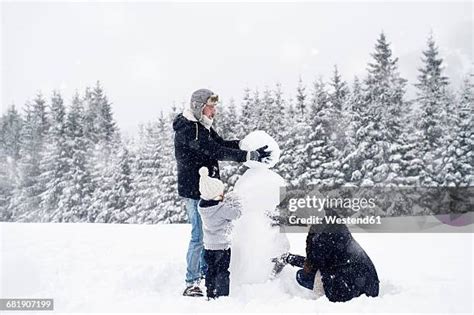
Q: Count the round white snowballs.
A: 3